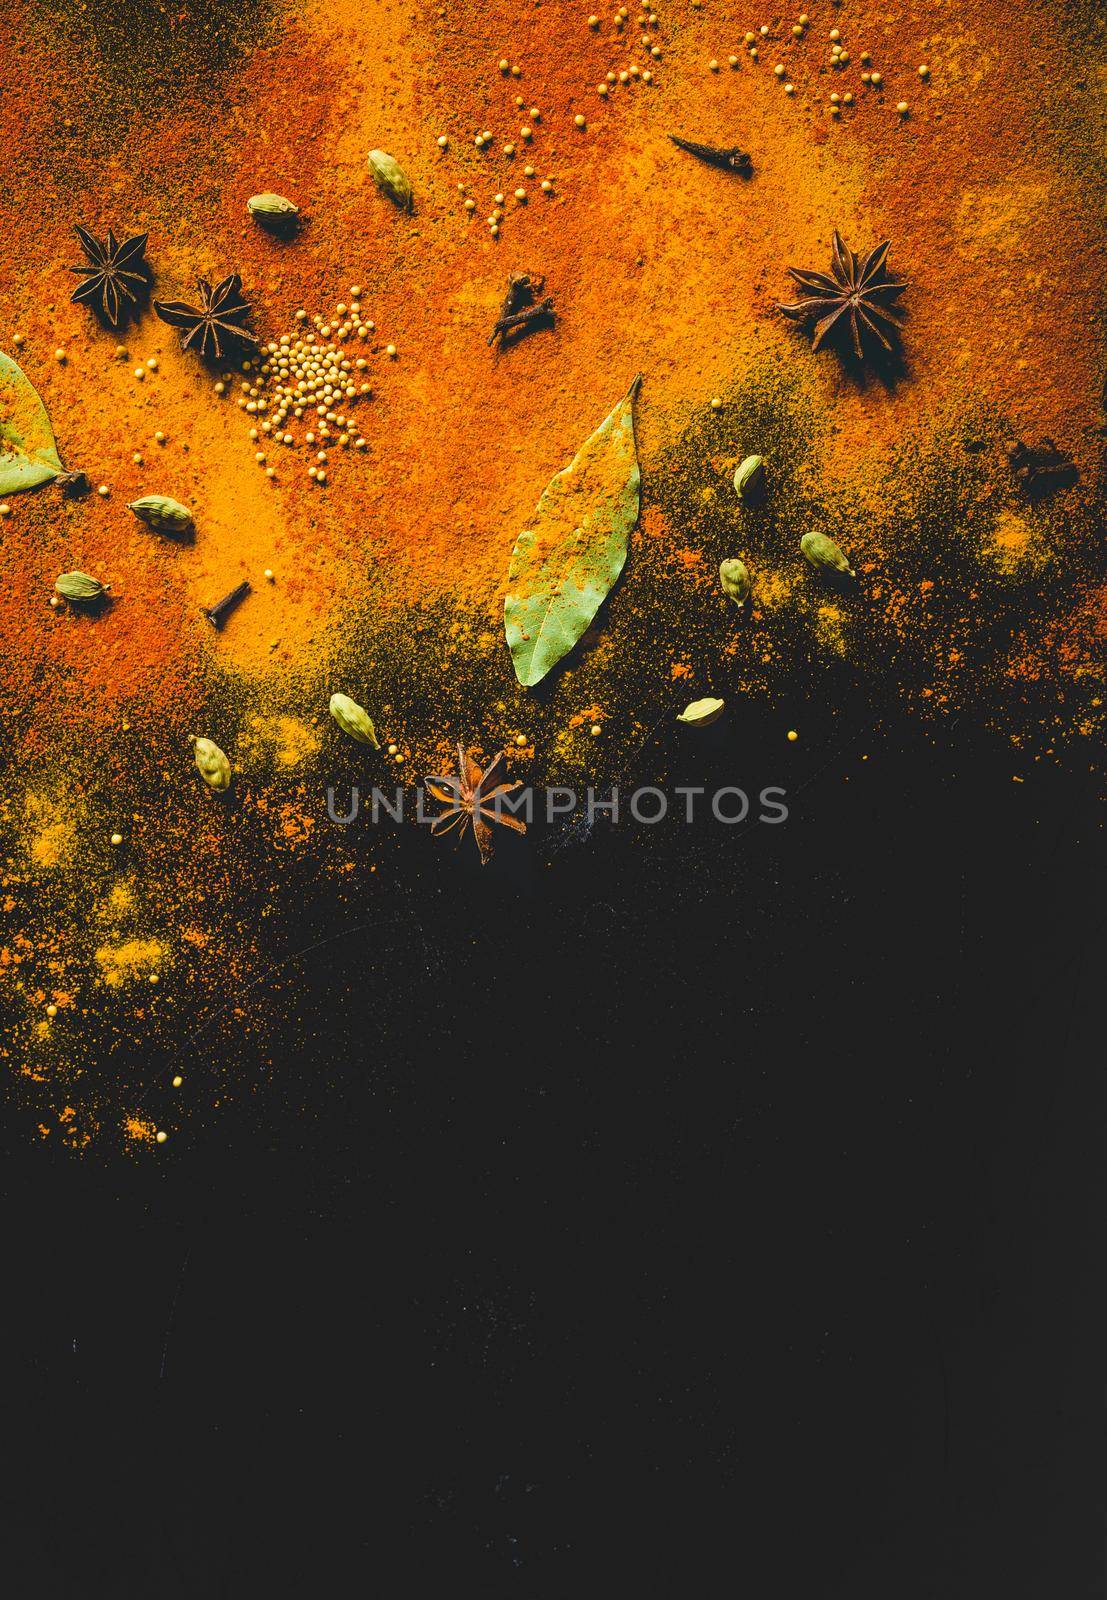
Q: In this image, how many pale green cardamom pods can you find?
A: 10